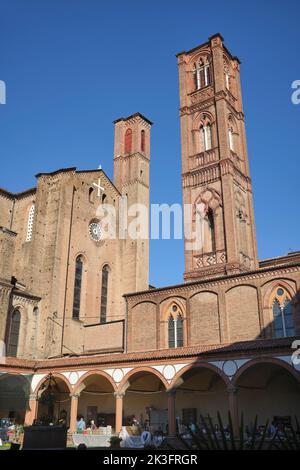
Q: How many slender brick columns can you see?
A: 5